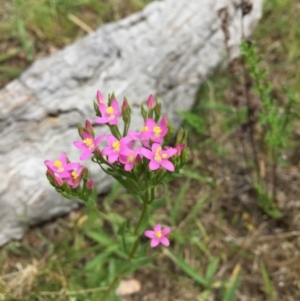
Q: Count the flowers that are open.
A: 10